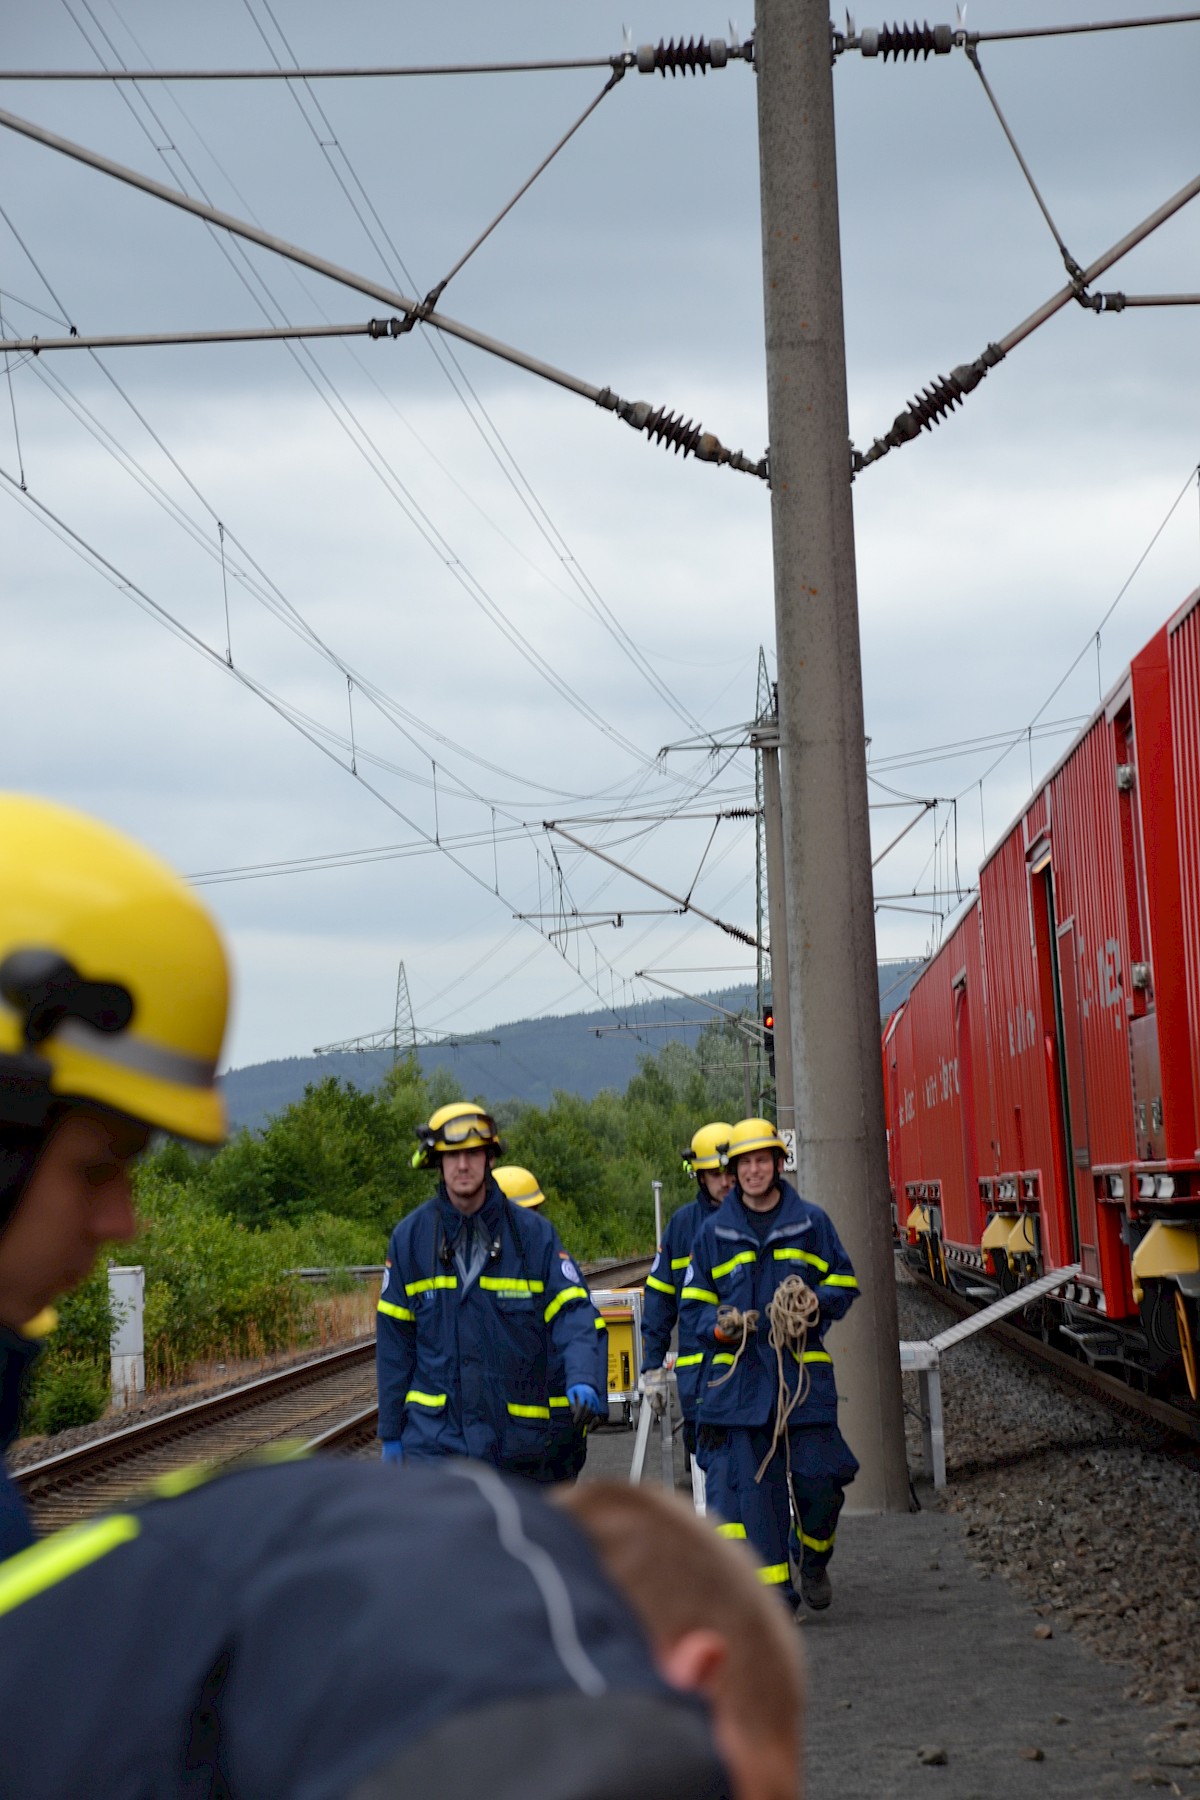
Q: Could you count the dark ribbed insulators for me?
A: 6